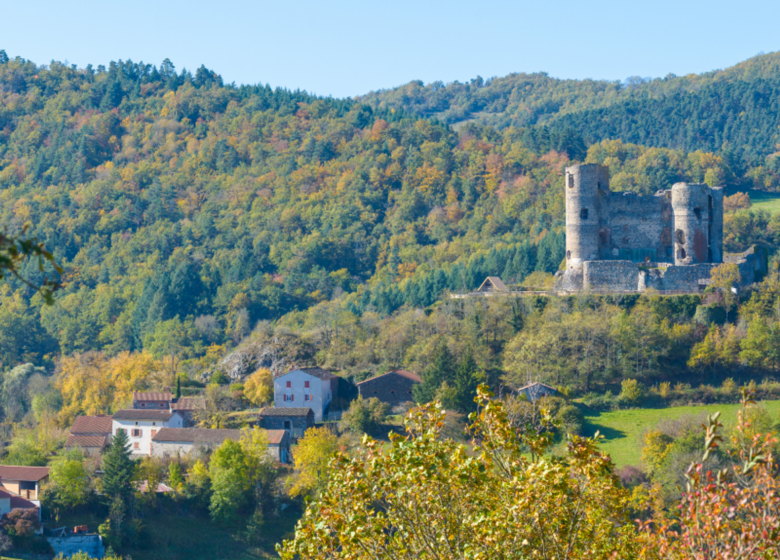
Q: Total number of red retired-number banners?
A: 0